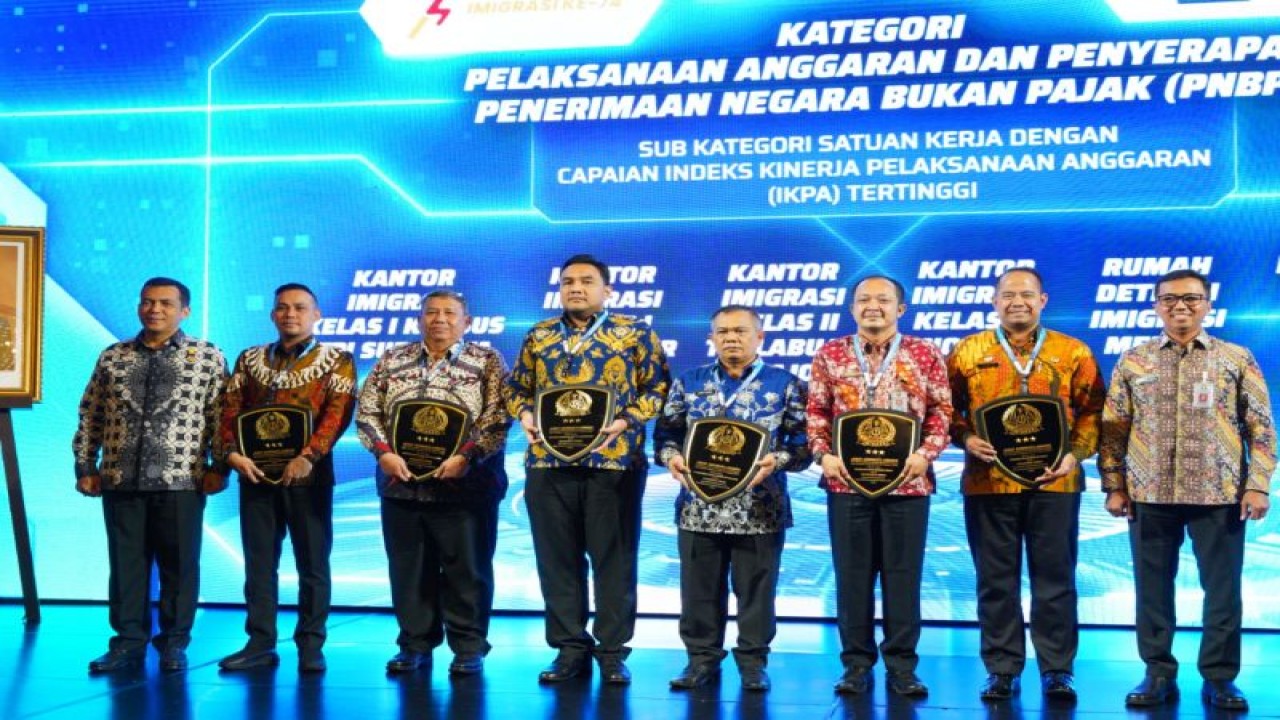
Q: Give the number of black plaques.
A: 6